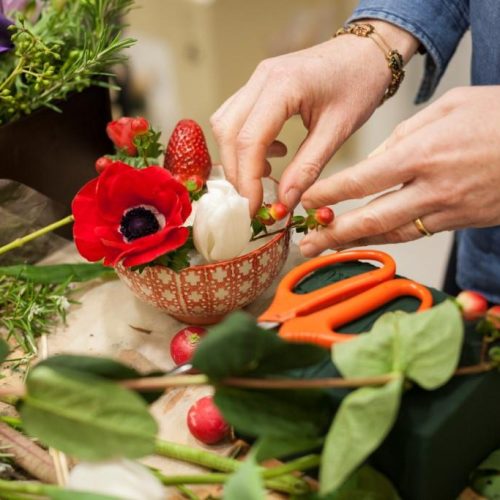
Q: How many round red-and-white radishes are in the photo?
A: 2